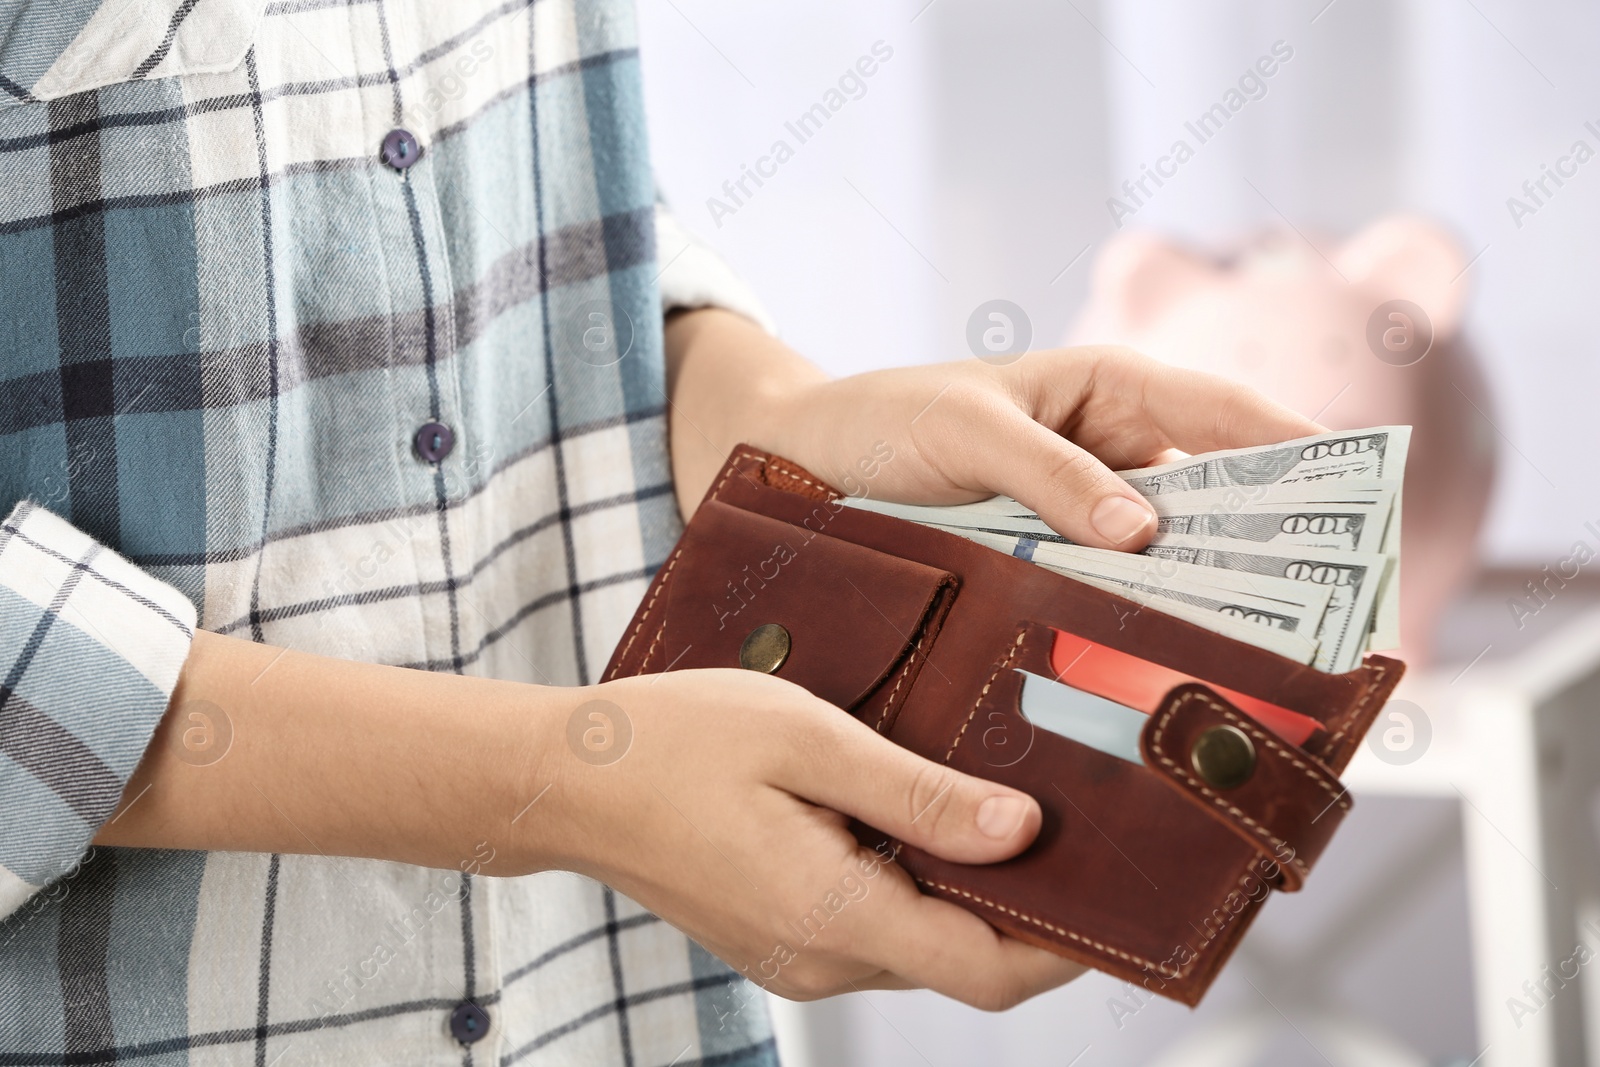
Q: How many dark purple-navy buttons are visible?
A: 3